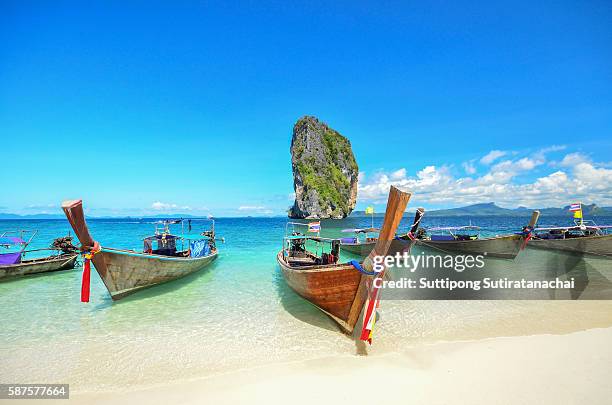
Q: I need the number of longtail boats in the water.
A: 6